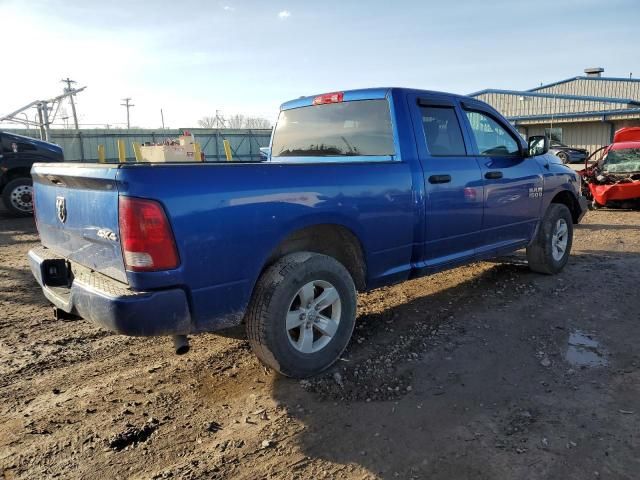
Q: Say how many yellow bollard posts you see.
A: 5